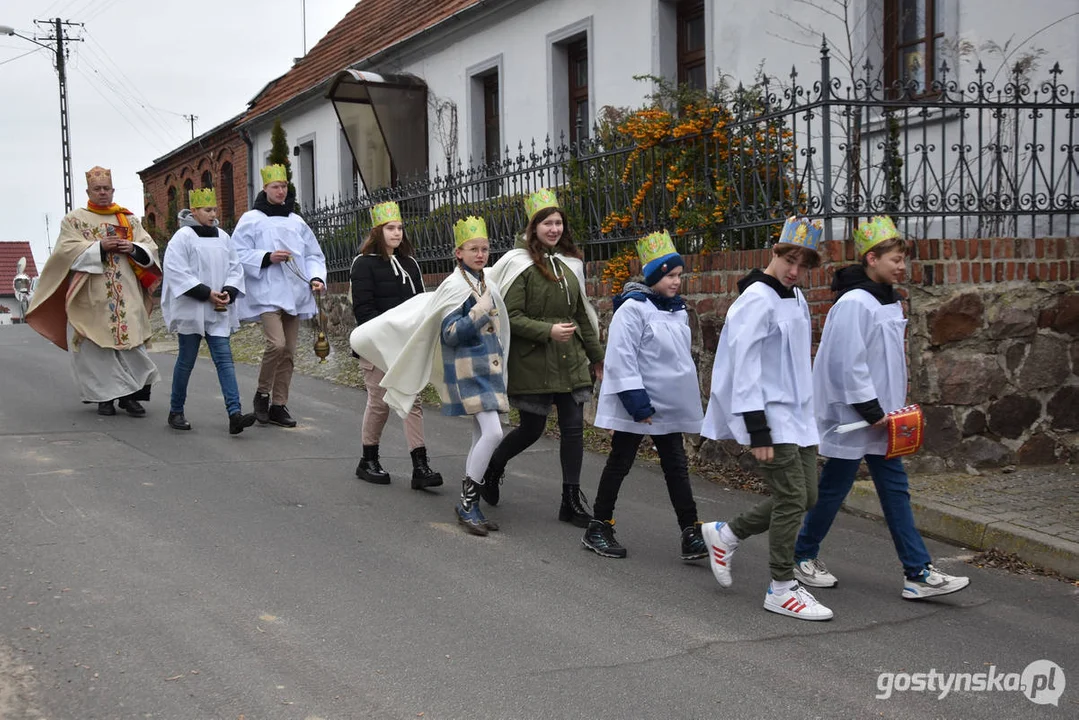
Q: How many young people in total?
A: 8